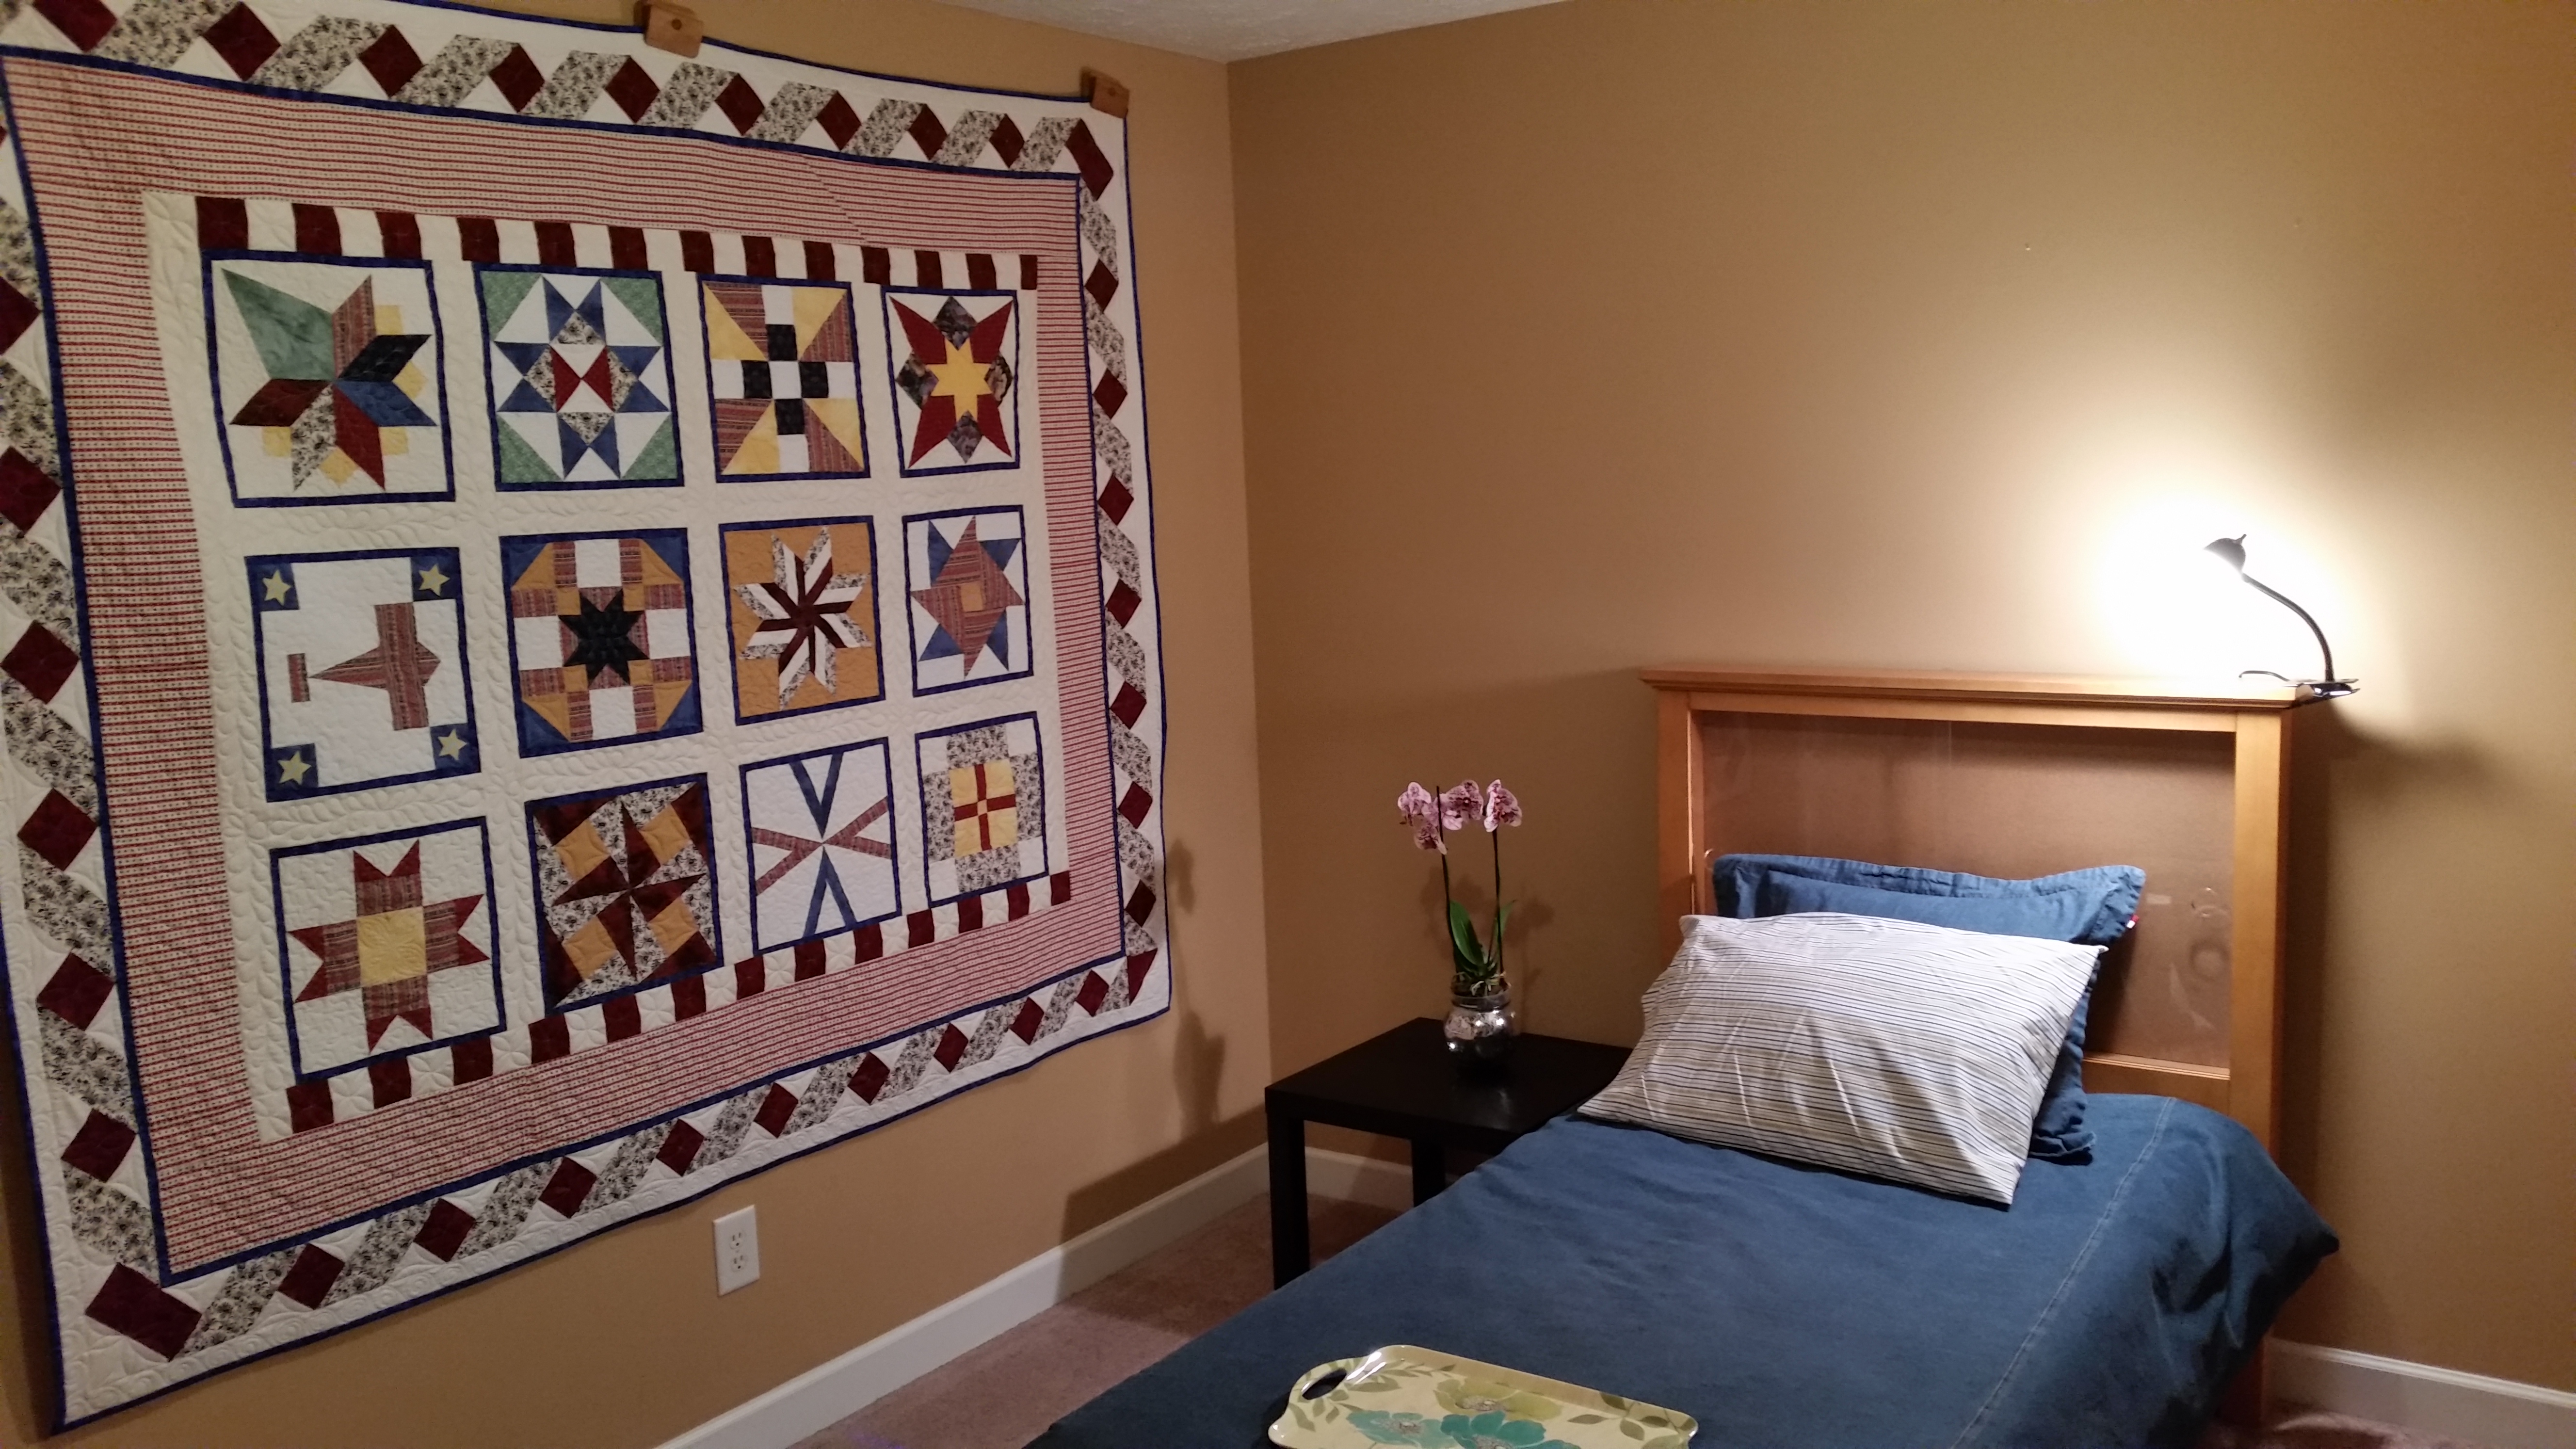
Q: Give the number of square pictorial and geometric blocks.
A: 12